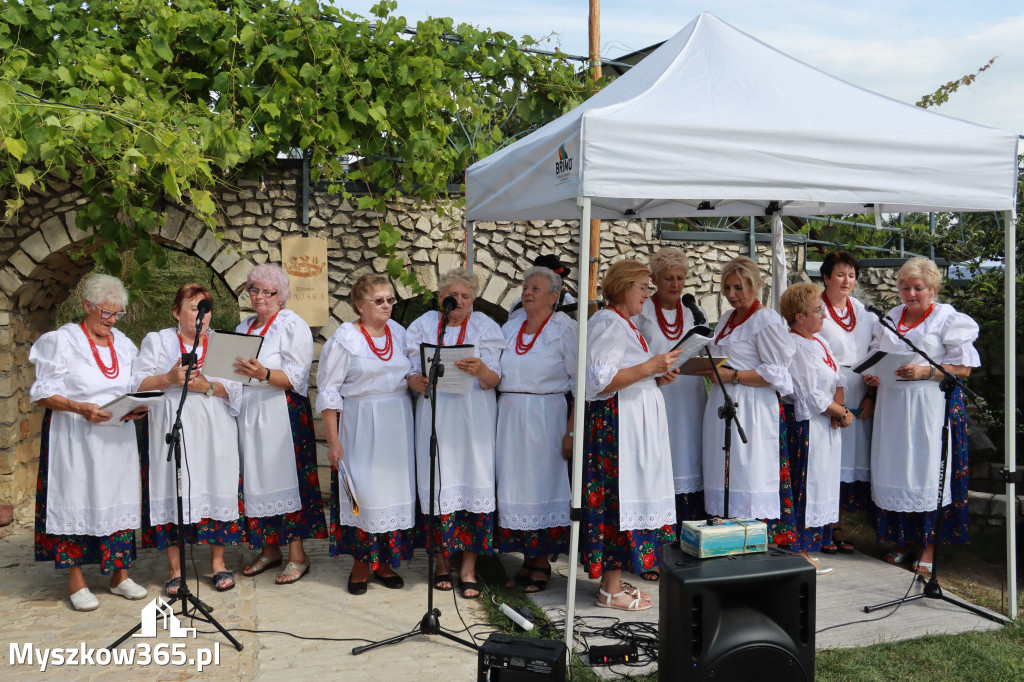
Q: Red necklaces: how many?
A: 12